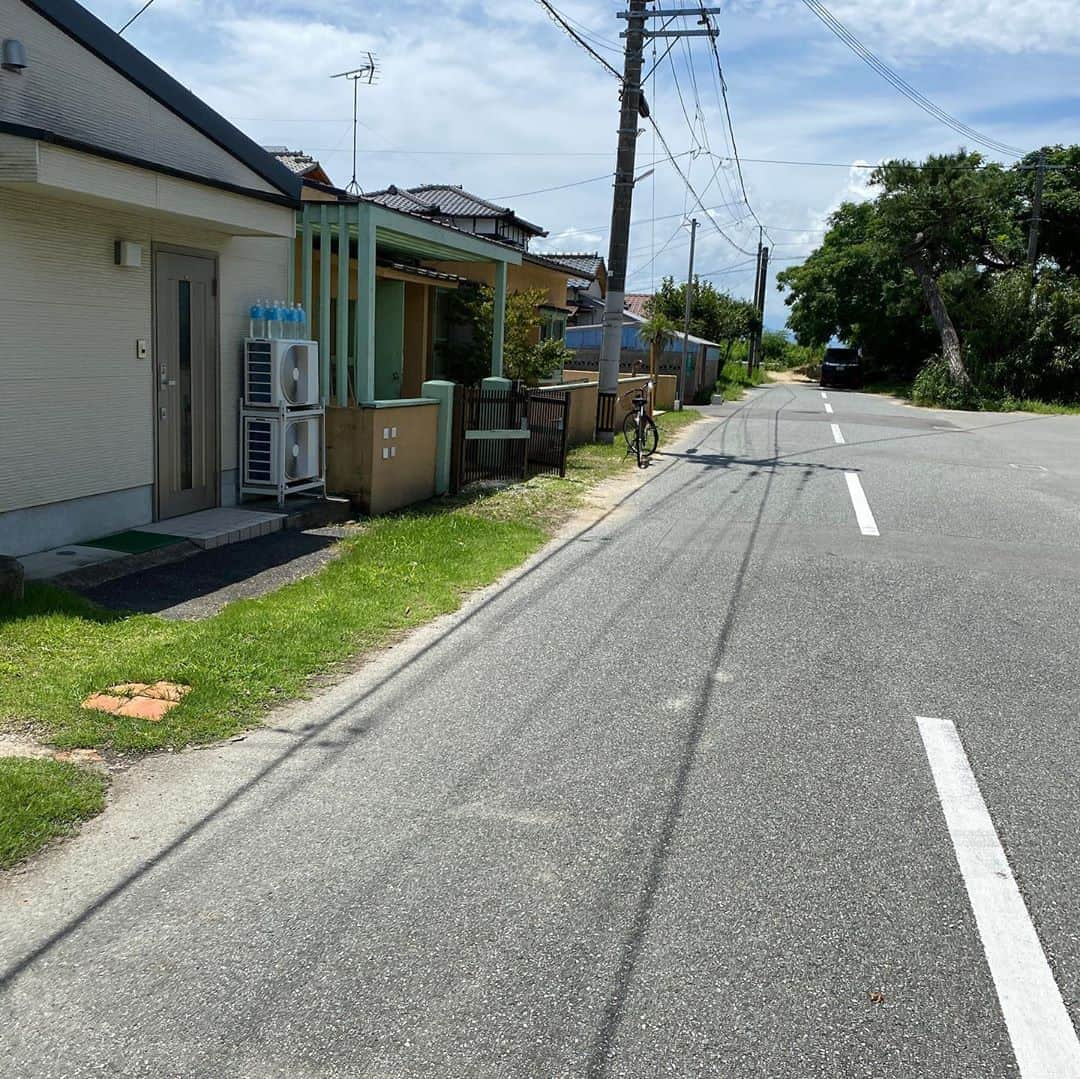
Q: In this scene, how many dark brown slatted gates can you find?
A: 2